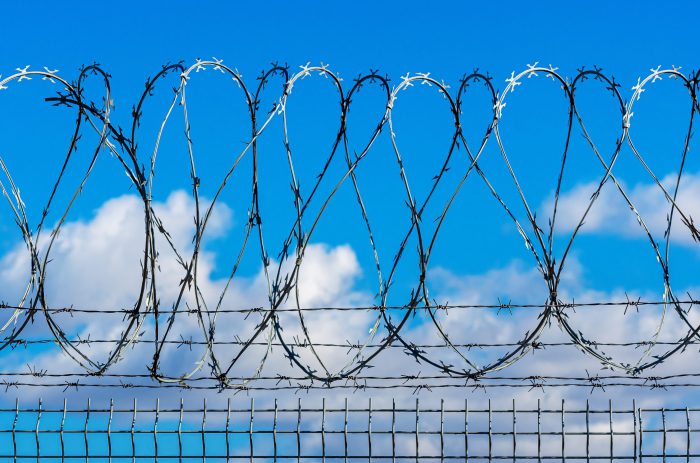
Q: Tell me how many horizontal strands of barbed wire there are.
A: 4